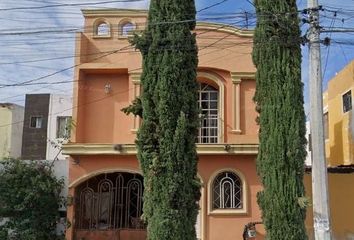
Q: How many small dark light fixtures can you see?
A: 2